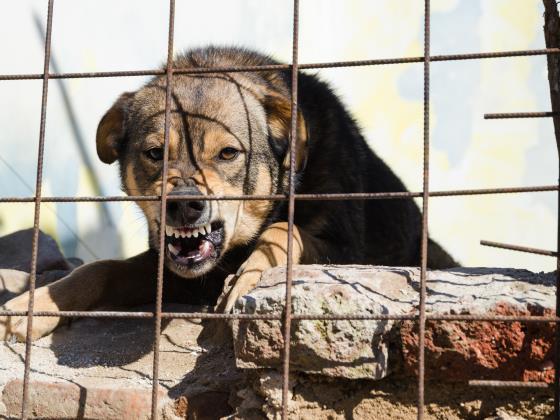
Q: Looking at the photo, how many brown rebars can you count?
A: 10